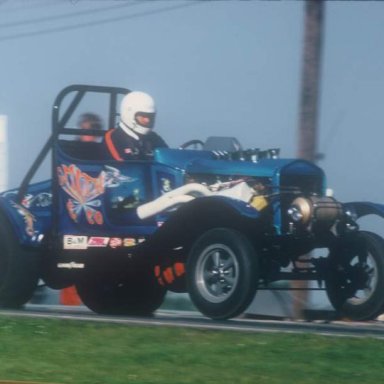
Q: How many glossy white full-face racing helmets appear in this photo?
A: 1